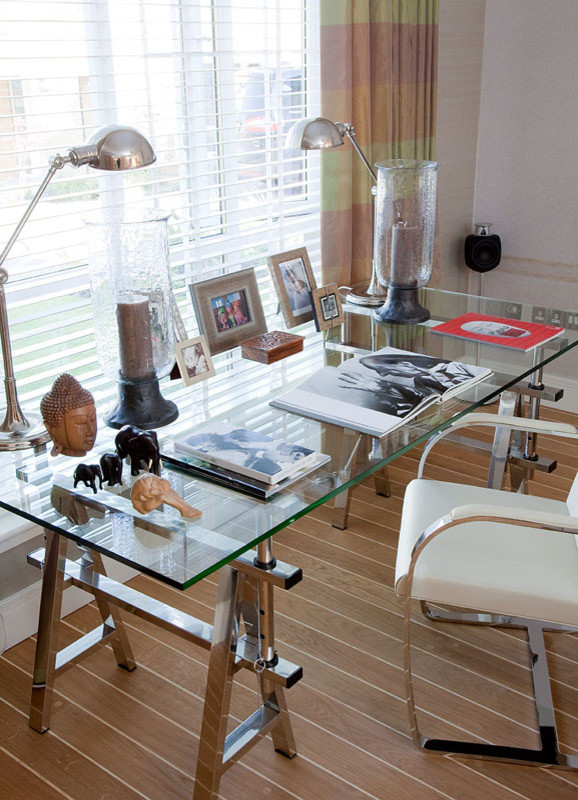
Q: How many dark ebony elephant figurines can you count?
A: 3